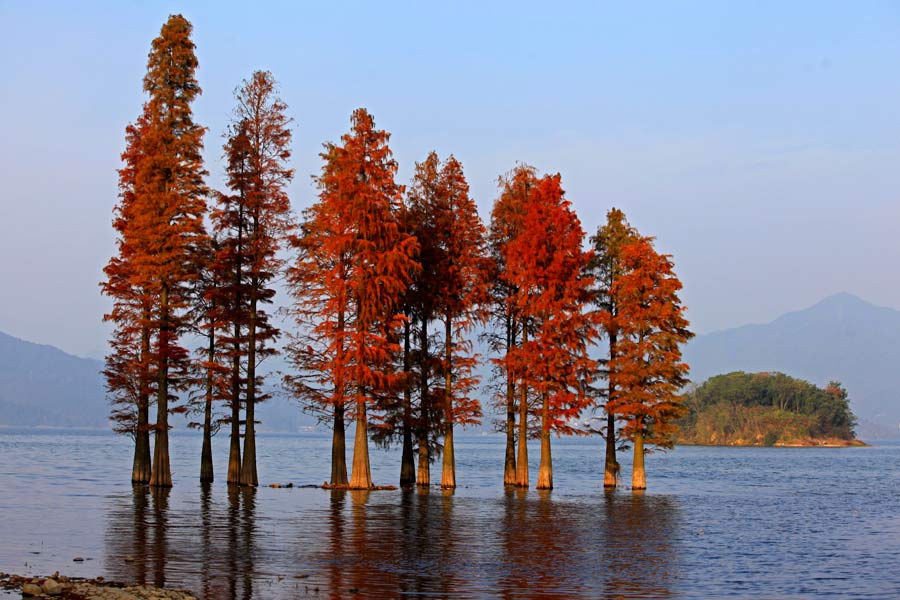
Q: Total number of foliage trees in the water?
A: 15